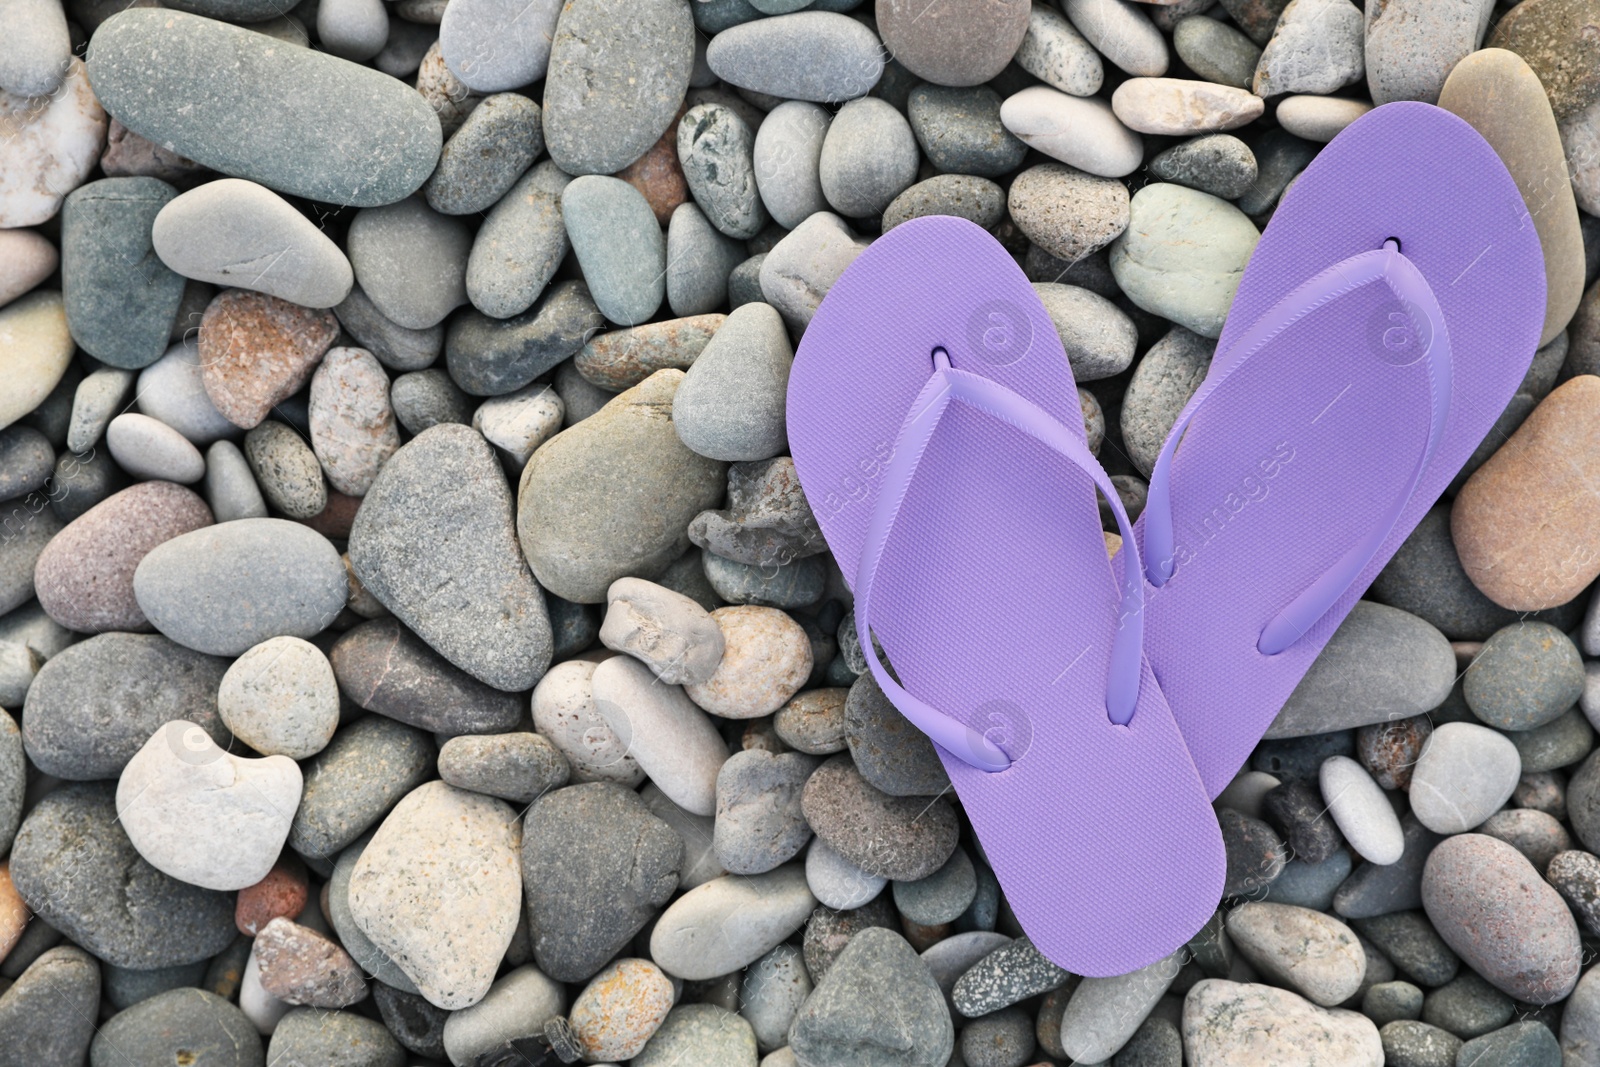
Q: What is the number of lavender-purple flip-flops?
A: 2